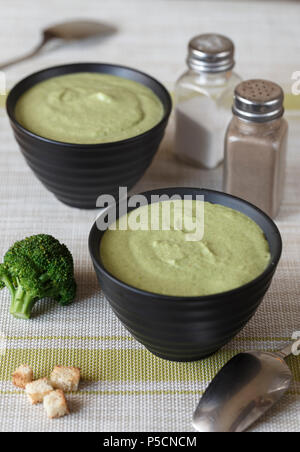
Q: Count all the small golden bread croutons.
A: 4